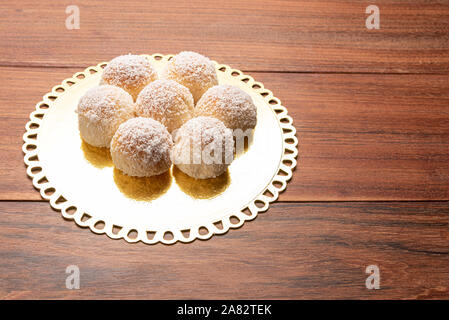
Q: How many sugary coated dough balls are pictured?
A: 7